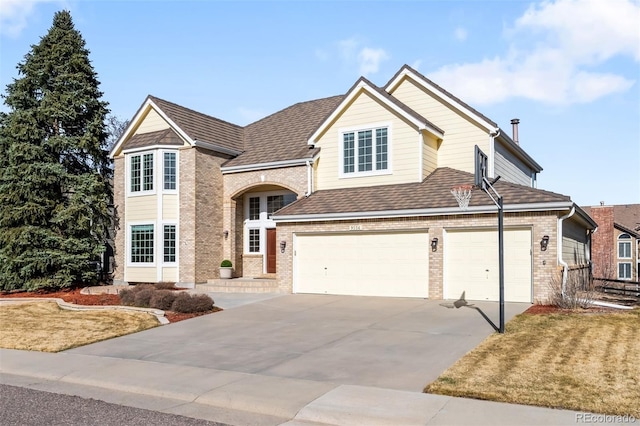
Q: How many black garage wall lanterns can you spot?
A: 3